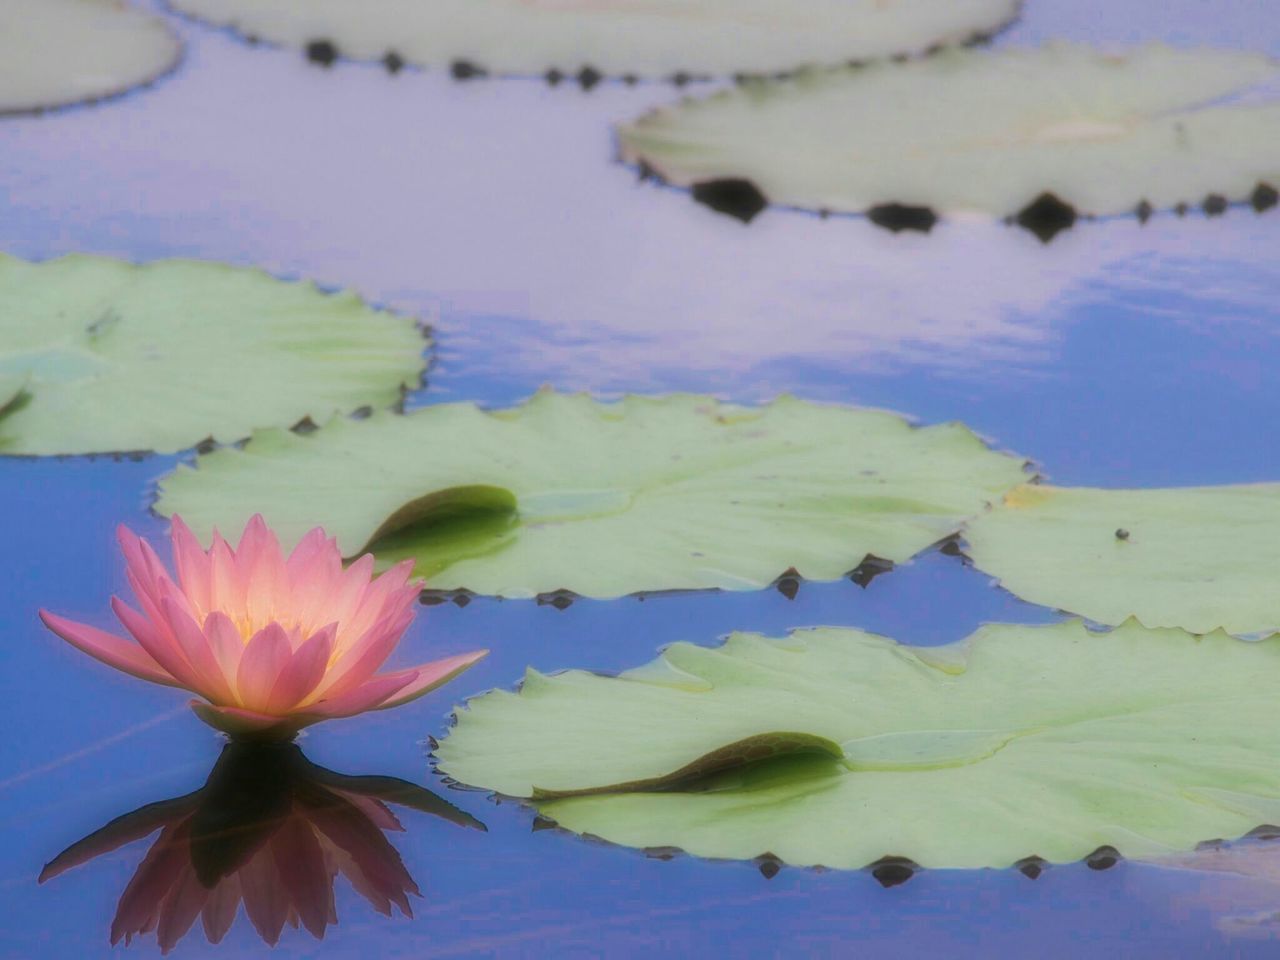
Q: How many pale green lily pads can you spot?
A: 7